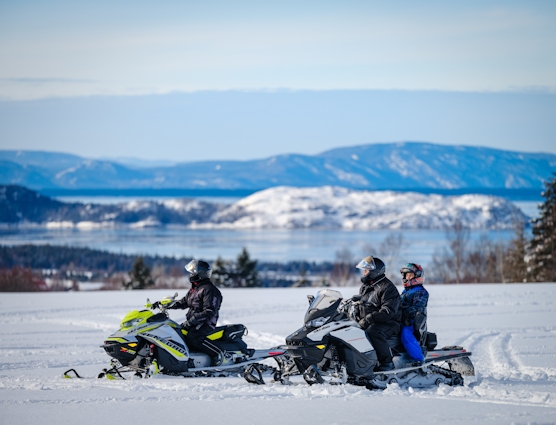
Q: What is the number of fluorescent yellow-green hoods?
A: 1